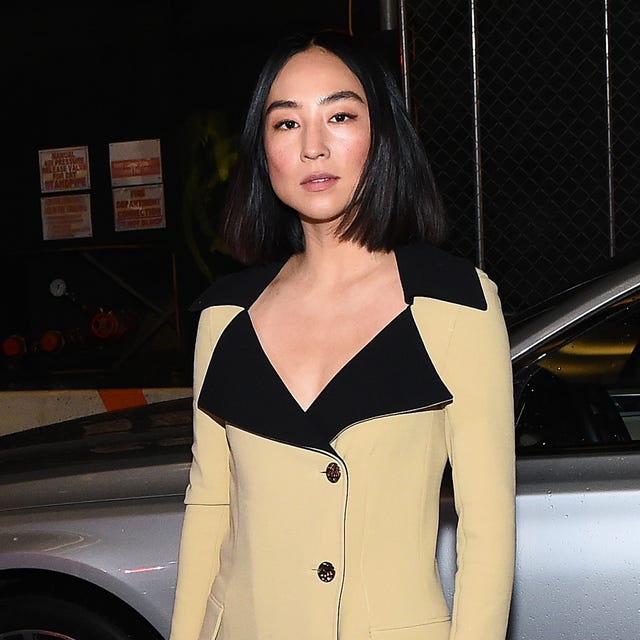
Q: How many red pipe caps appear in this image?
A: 2